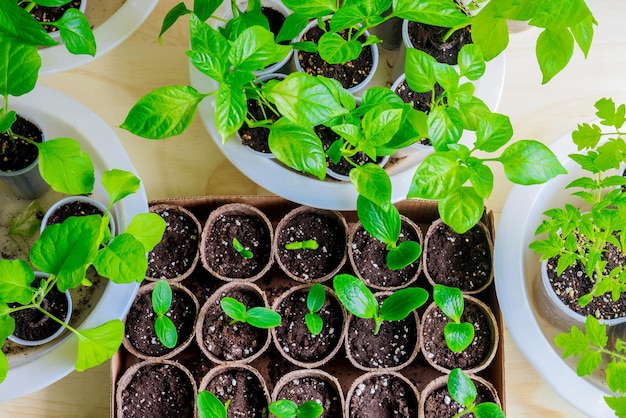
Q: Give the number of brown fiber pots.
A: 15